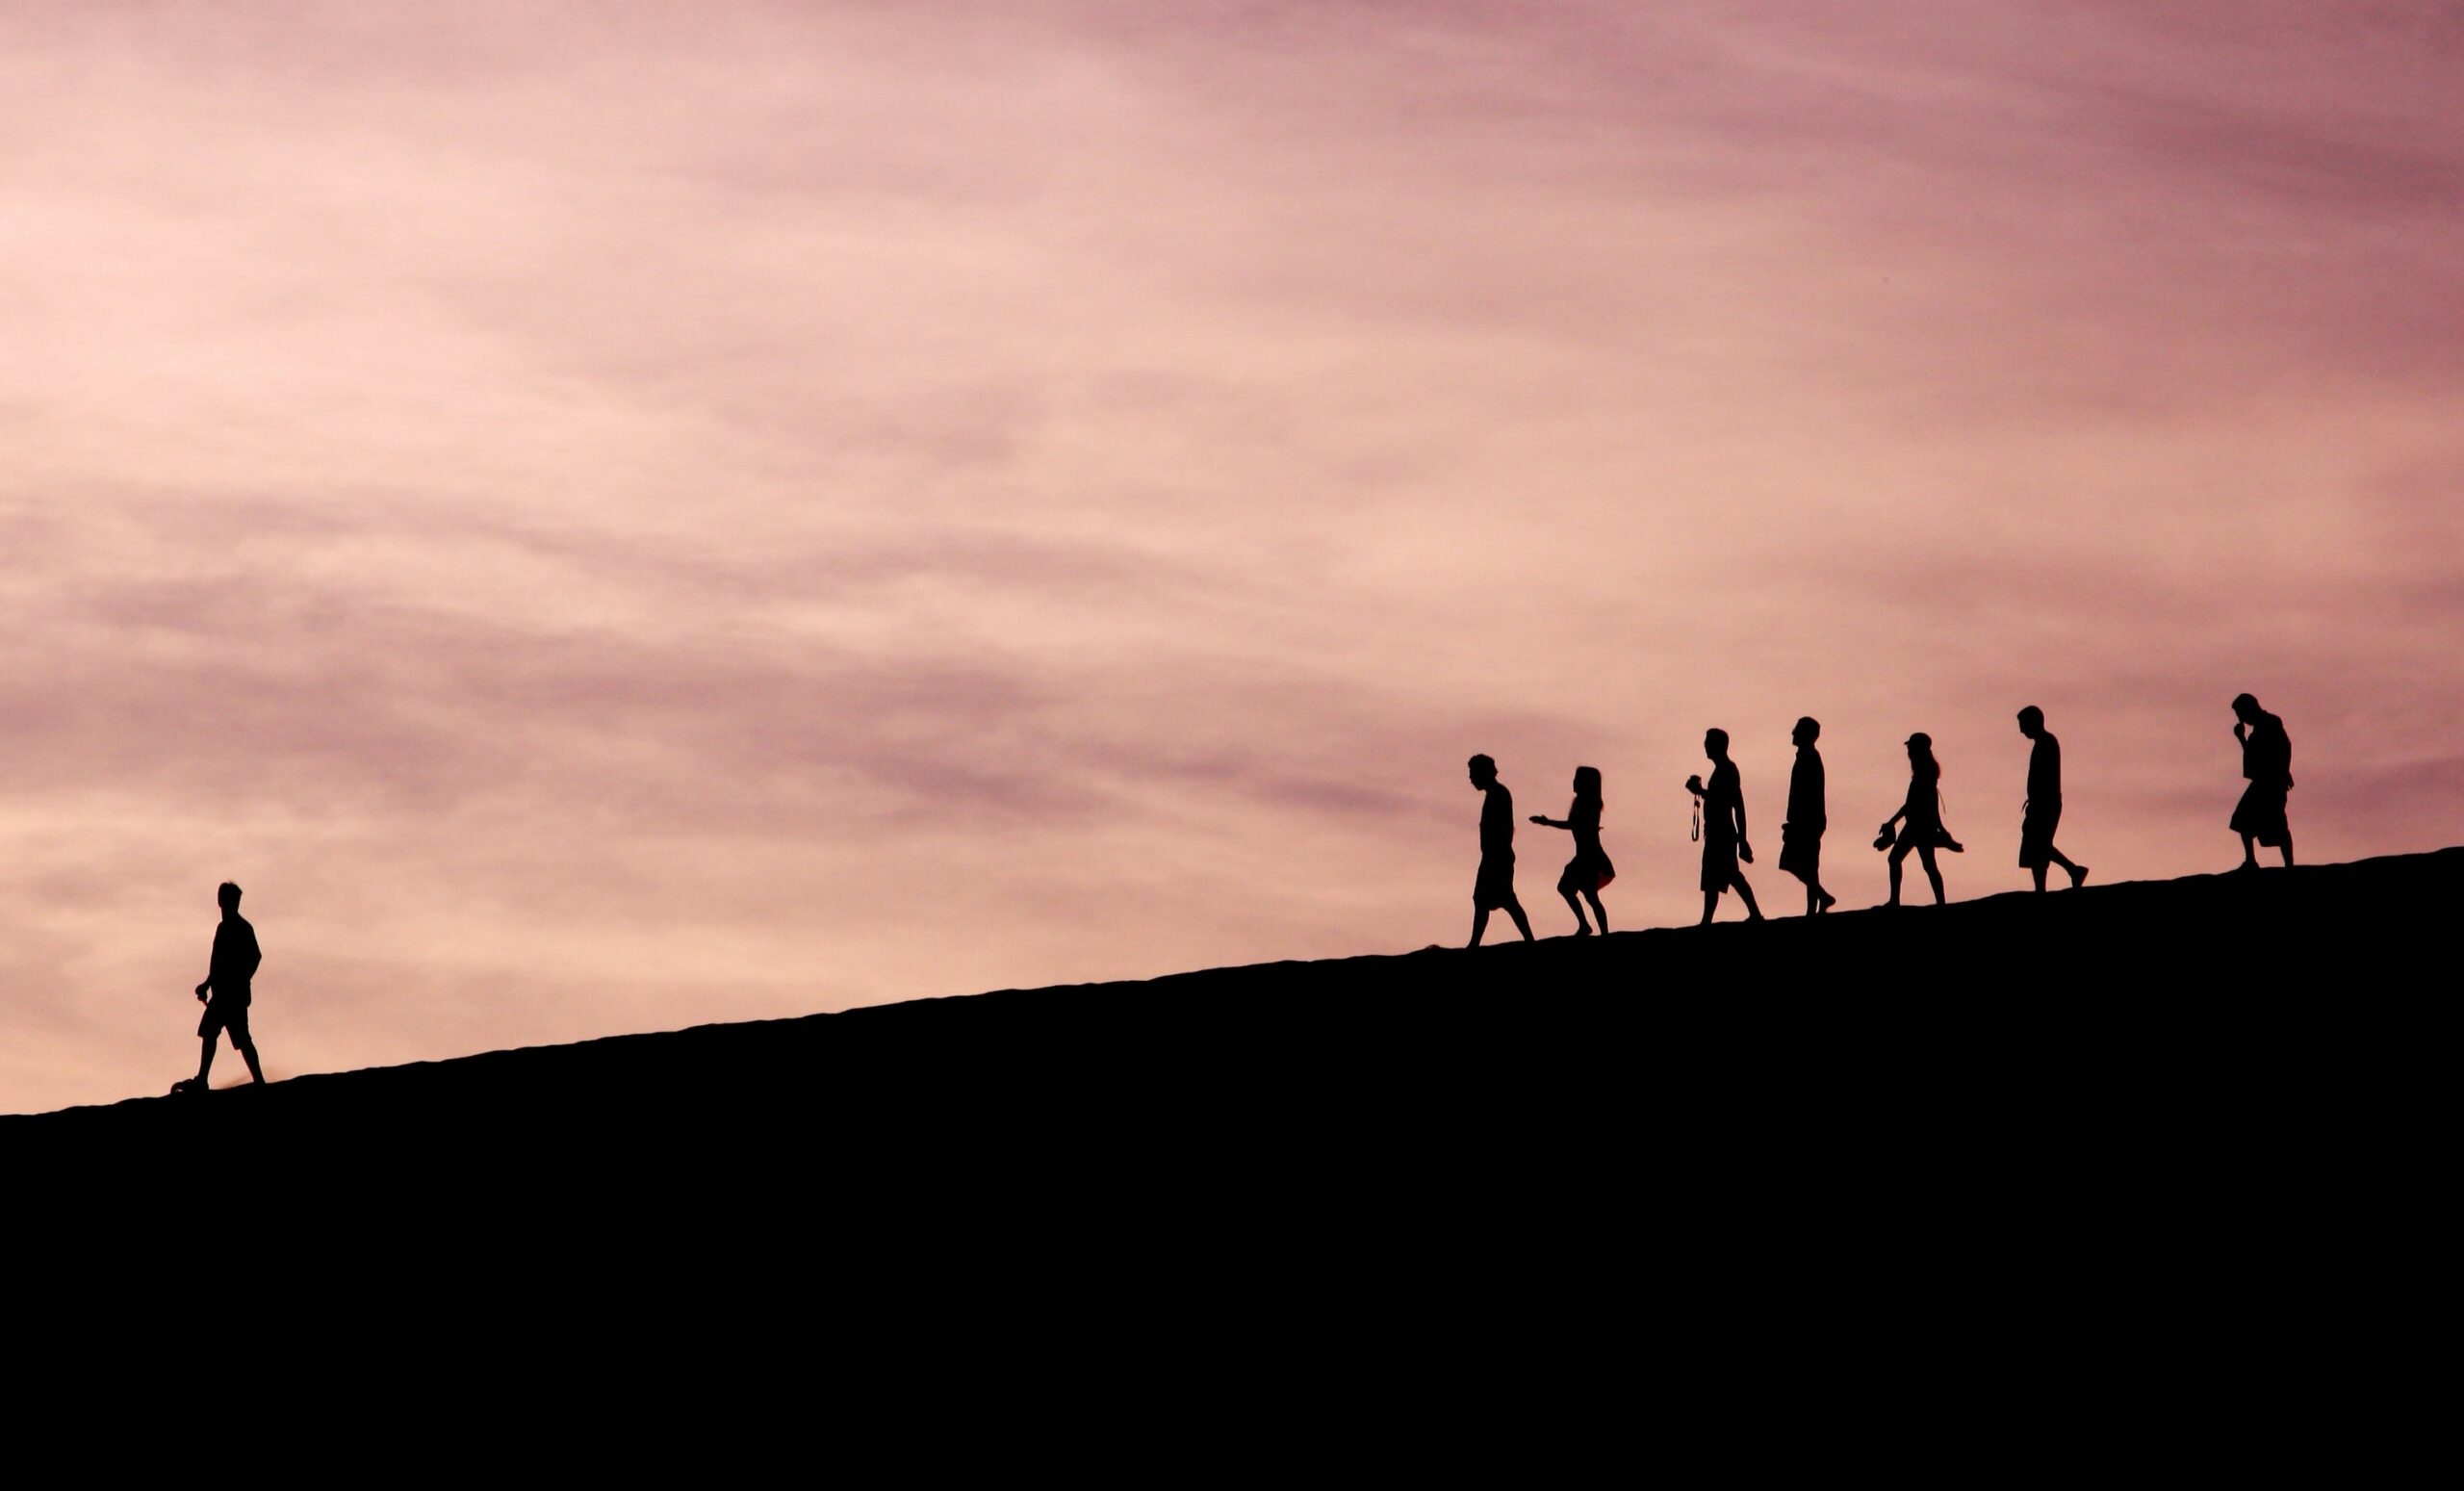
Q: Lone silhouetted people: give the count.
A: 1